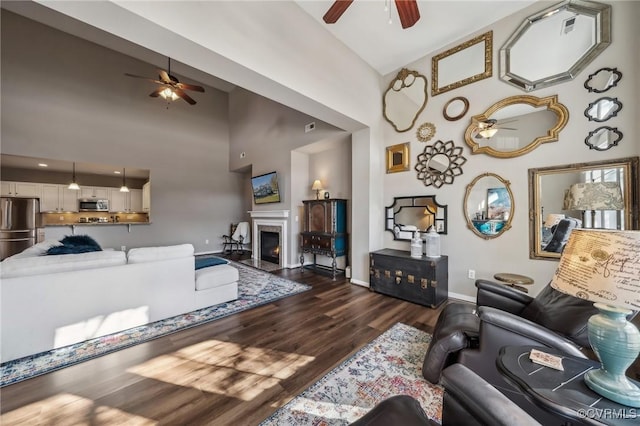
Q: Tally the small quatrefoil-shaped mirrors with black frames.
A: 3